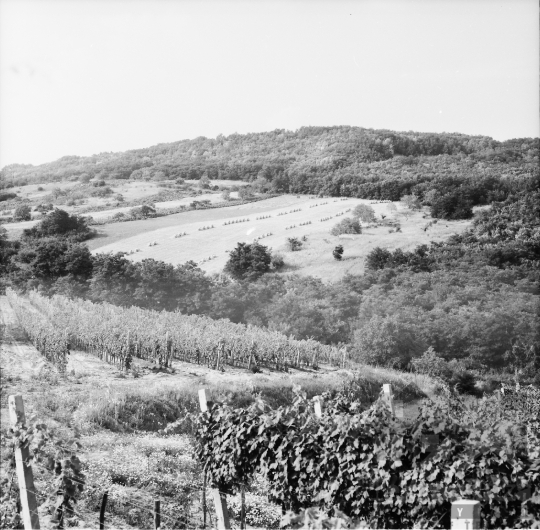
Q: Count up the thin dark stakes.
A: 2